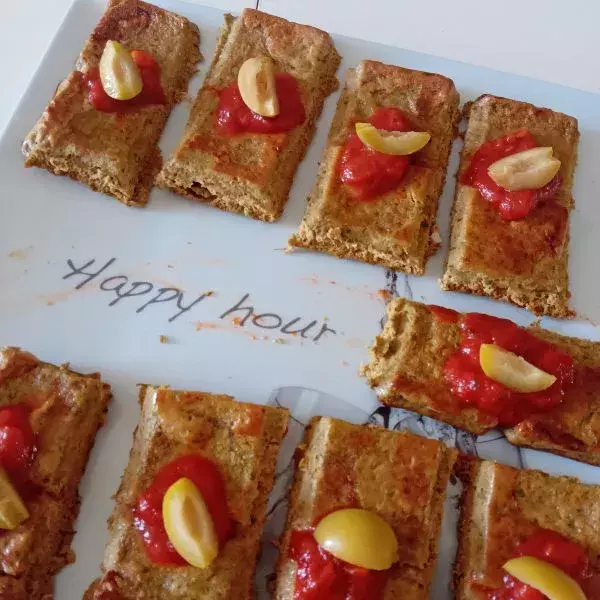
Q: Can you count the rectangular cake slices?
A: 9